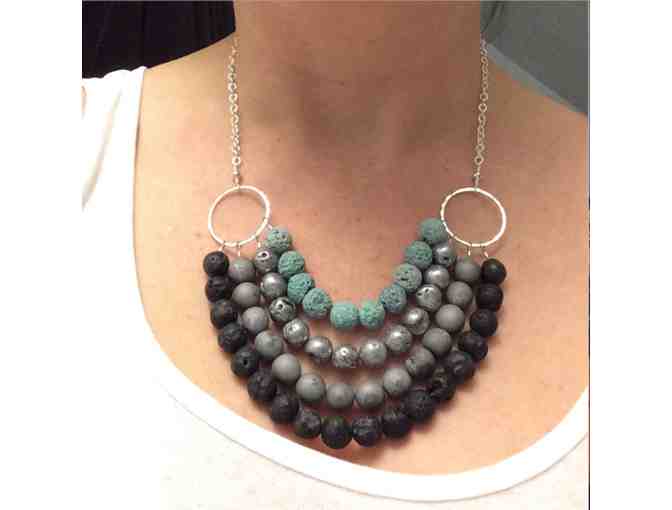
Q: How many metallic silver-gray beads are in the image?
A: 12